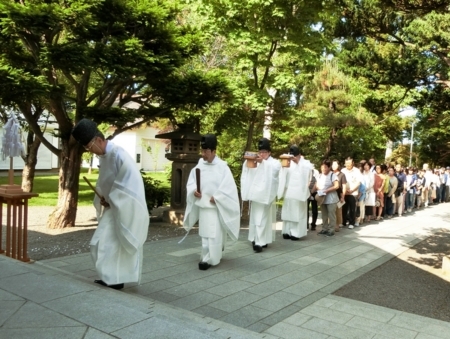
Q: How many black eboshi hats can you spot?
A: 4